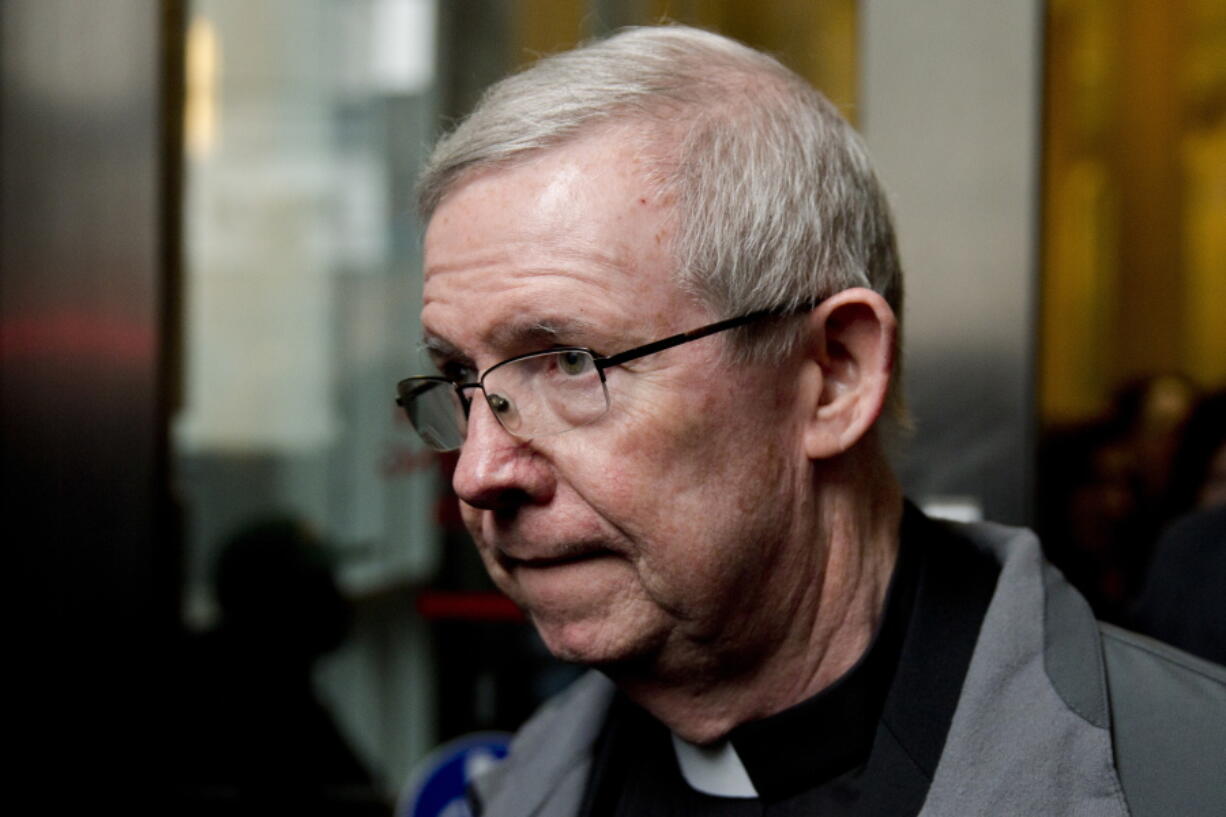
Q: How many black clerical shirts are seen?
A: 1